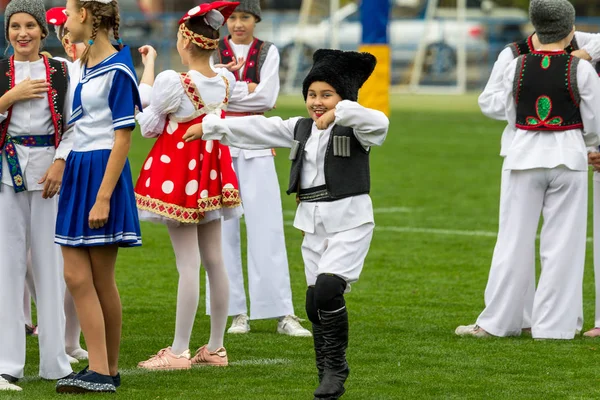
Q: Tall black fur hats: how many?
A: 1